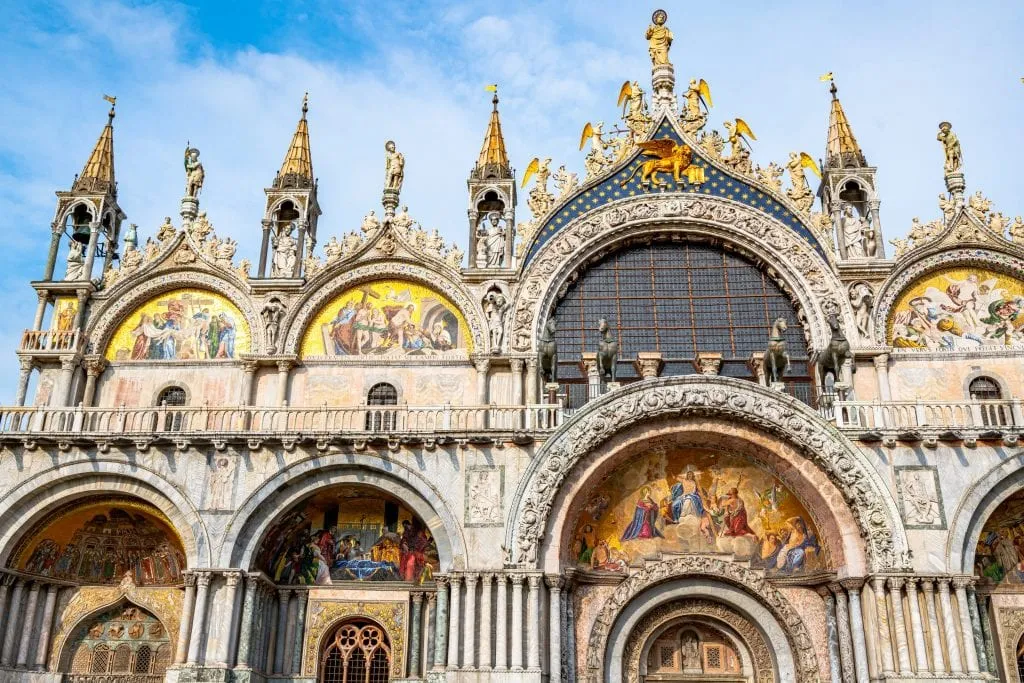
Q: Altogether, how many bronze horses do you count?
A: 4